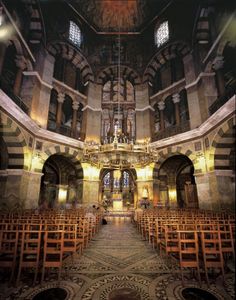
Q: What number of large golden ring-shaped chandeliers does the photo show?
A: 1